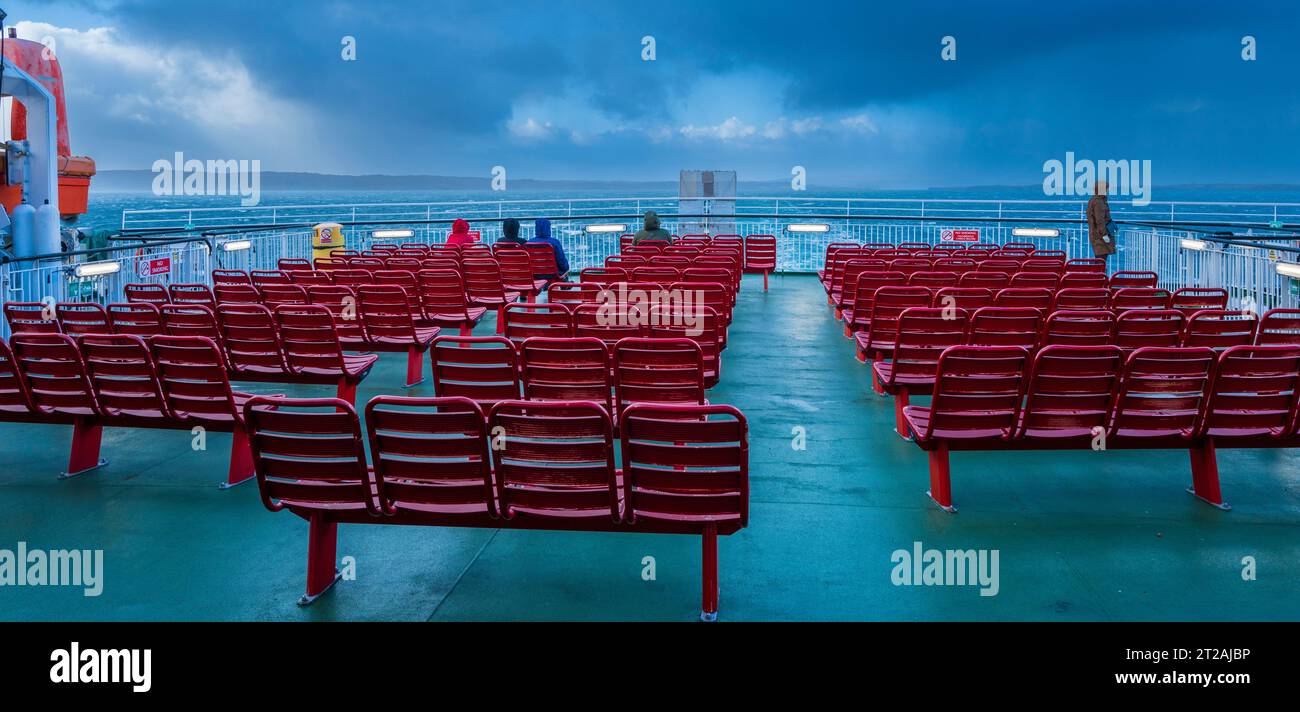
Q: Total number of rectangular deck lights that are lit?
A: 8